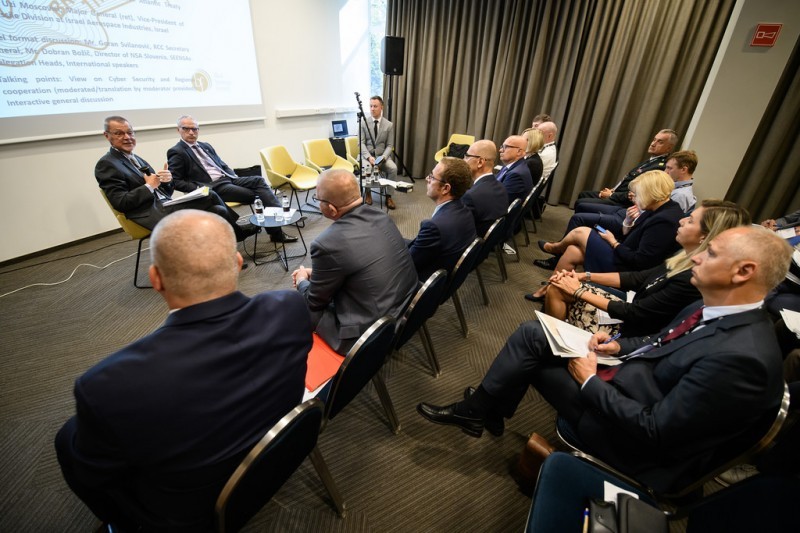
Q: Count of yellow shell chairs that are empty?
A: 3